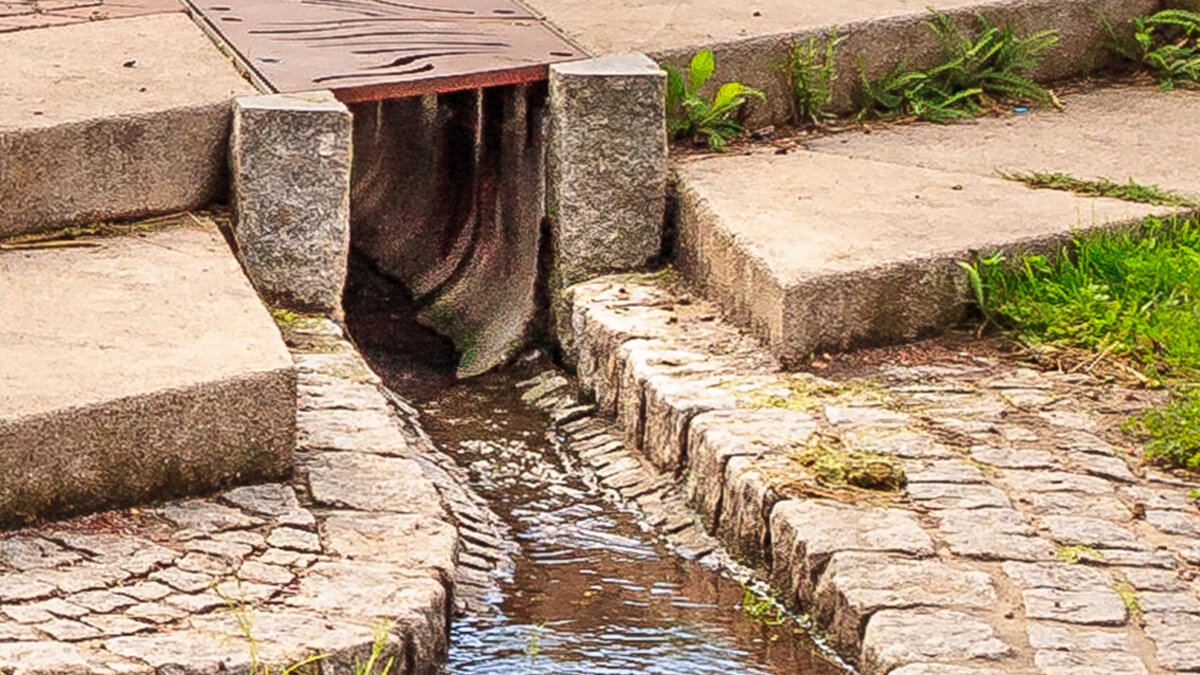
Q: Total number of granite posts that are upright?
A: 2